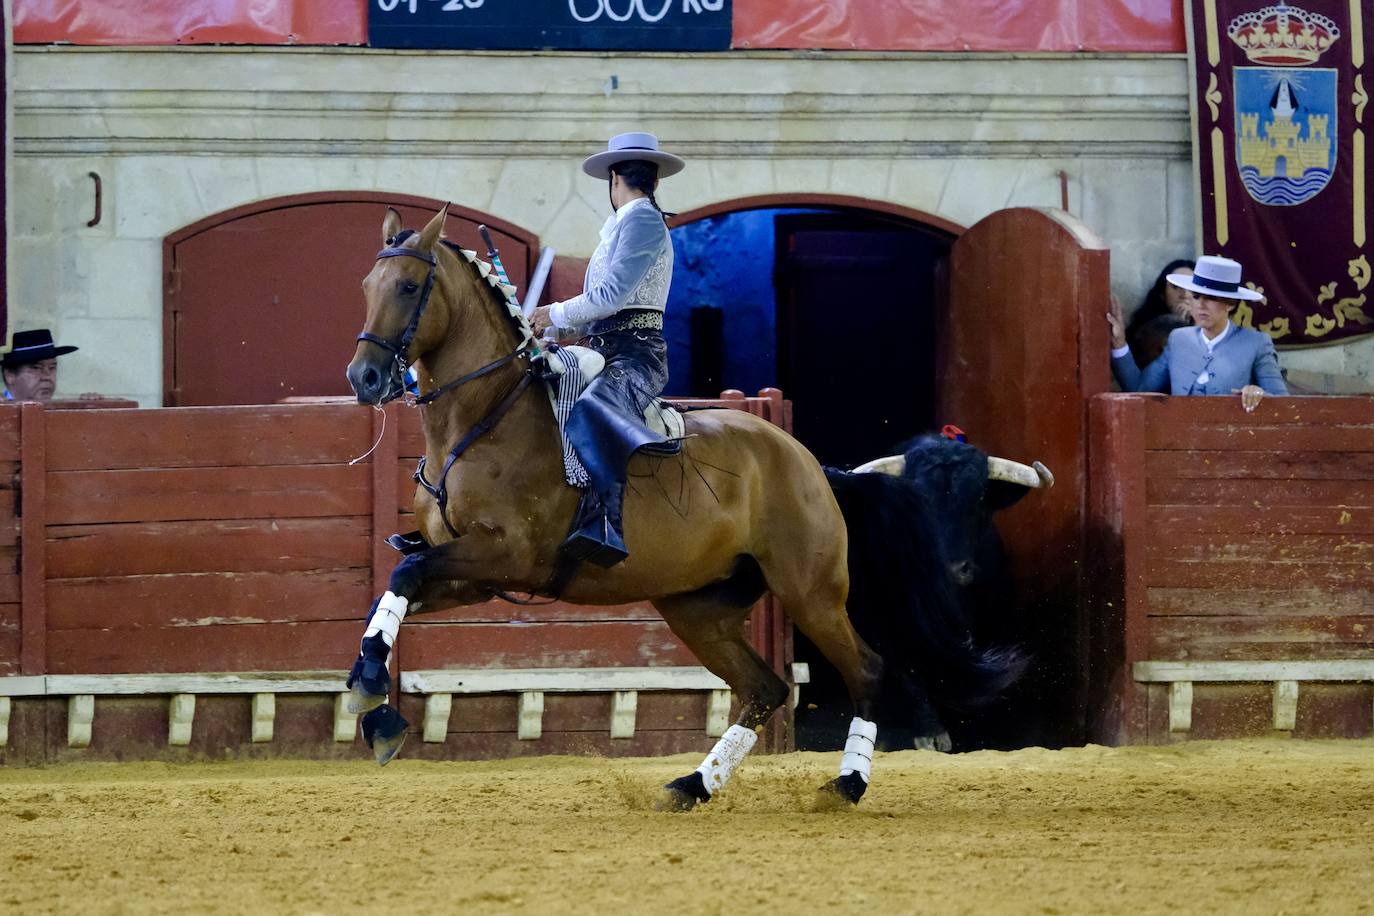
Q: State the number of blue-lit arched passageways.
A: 1